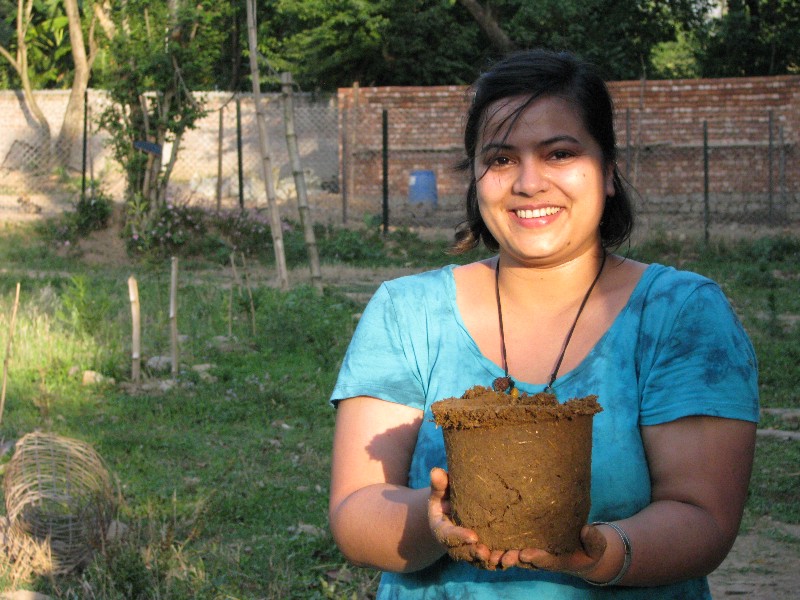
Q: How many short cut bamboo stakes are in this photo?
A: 2